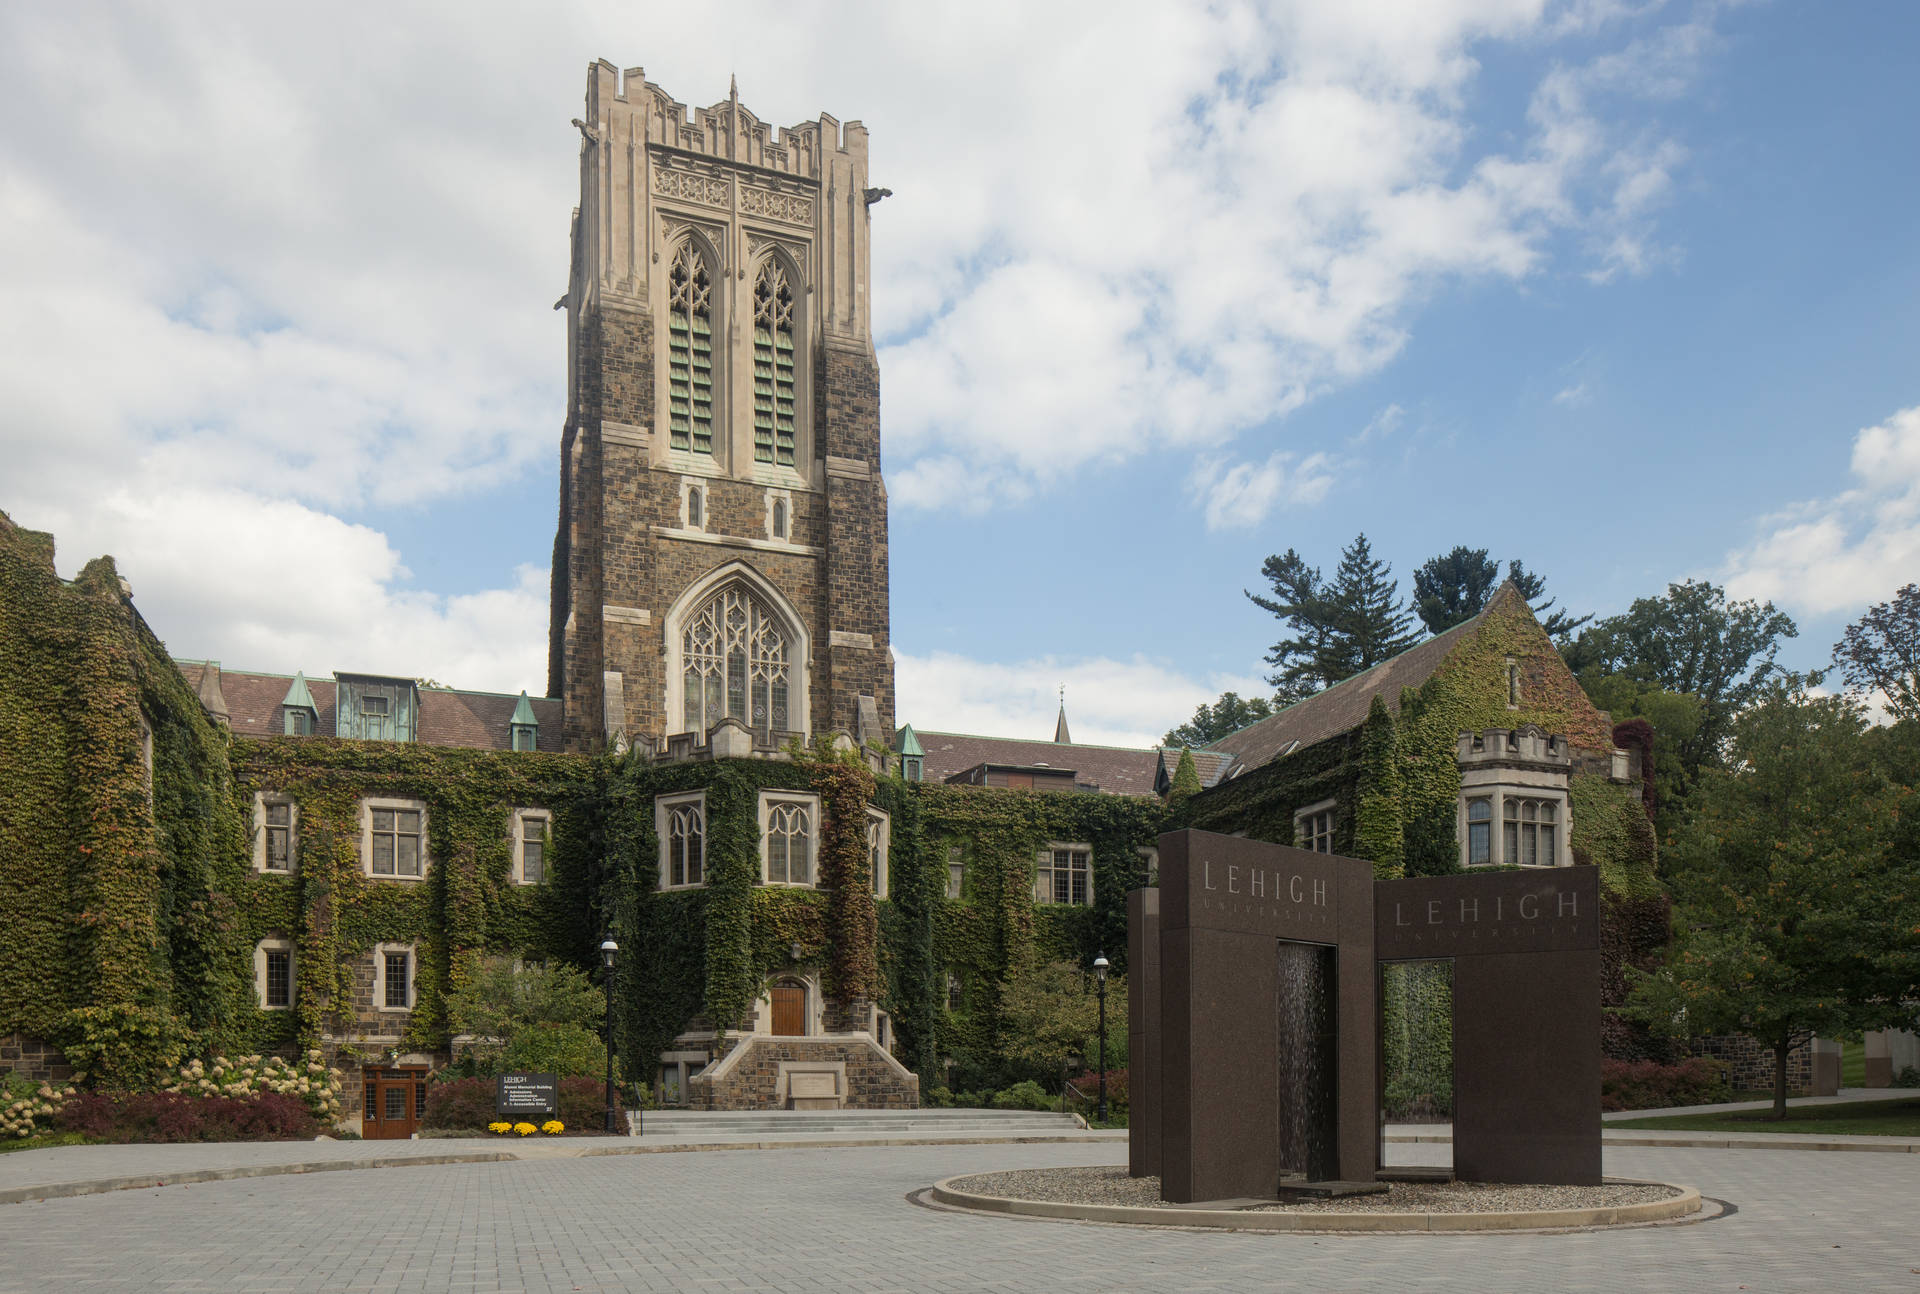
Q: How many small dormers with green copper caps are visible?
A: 3